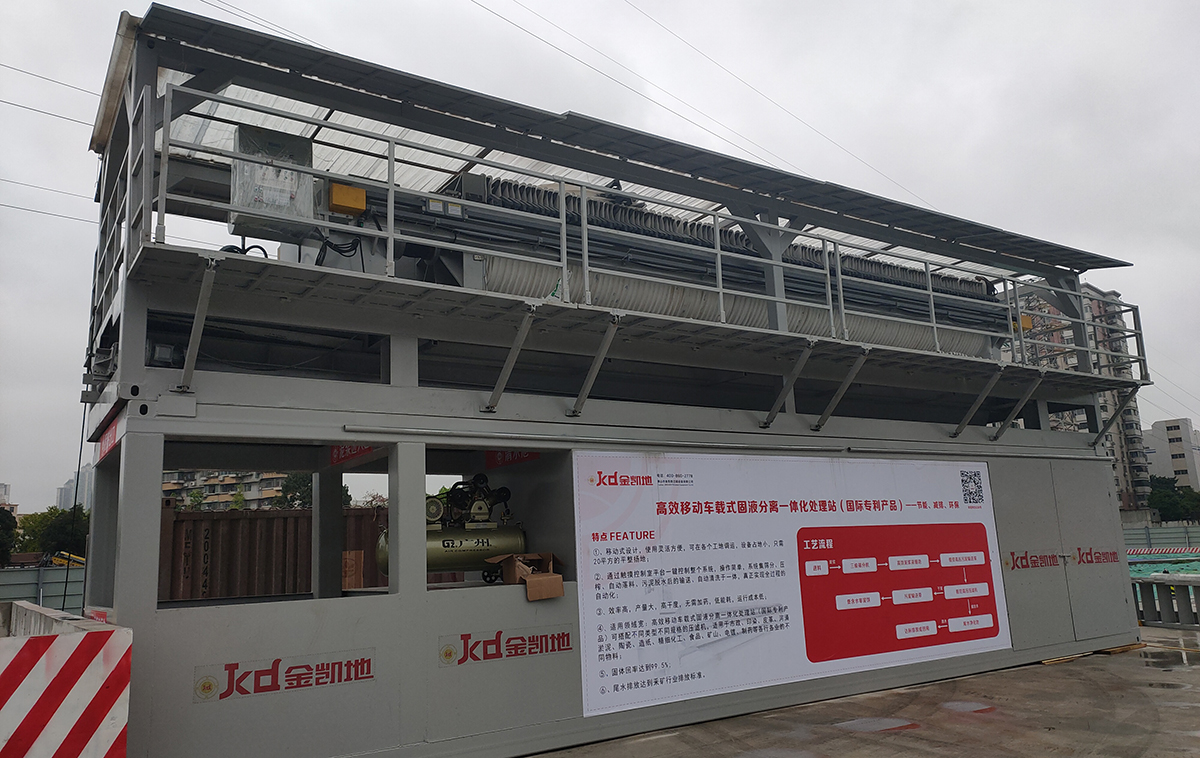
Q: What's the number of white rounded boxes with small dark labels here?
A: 9